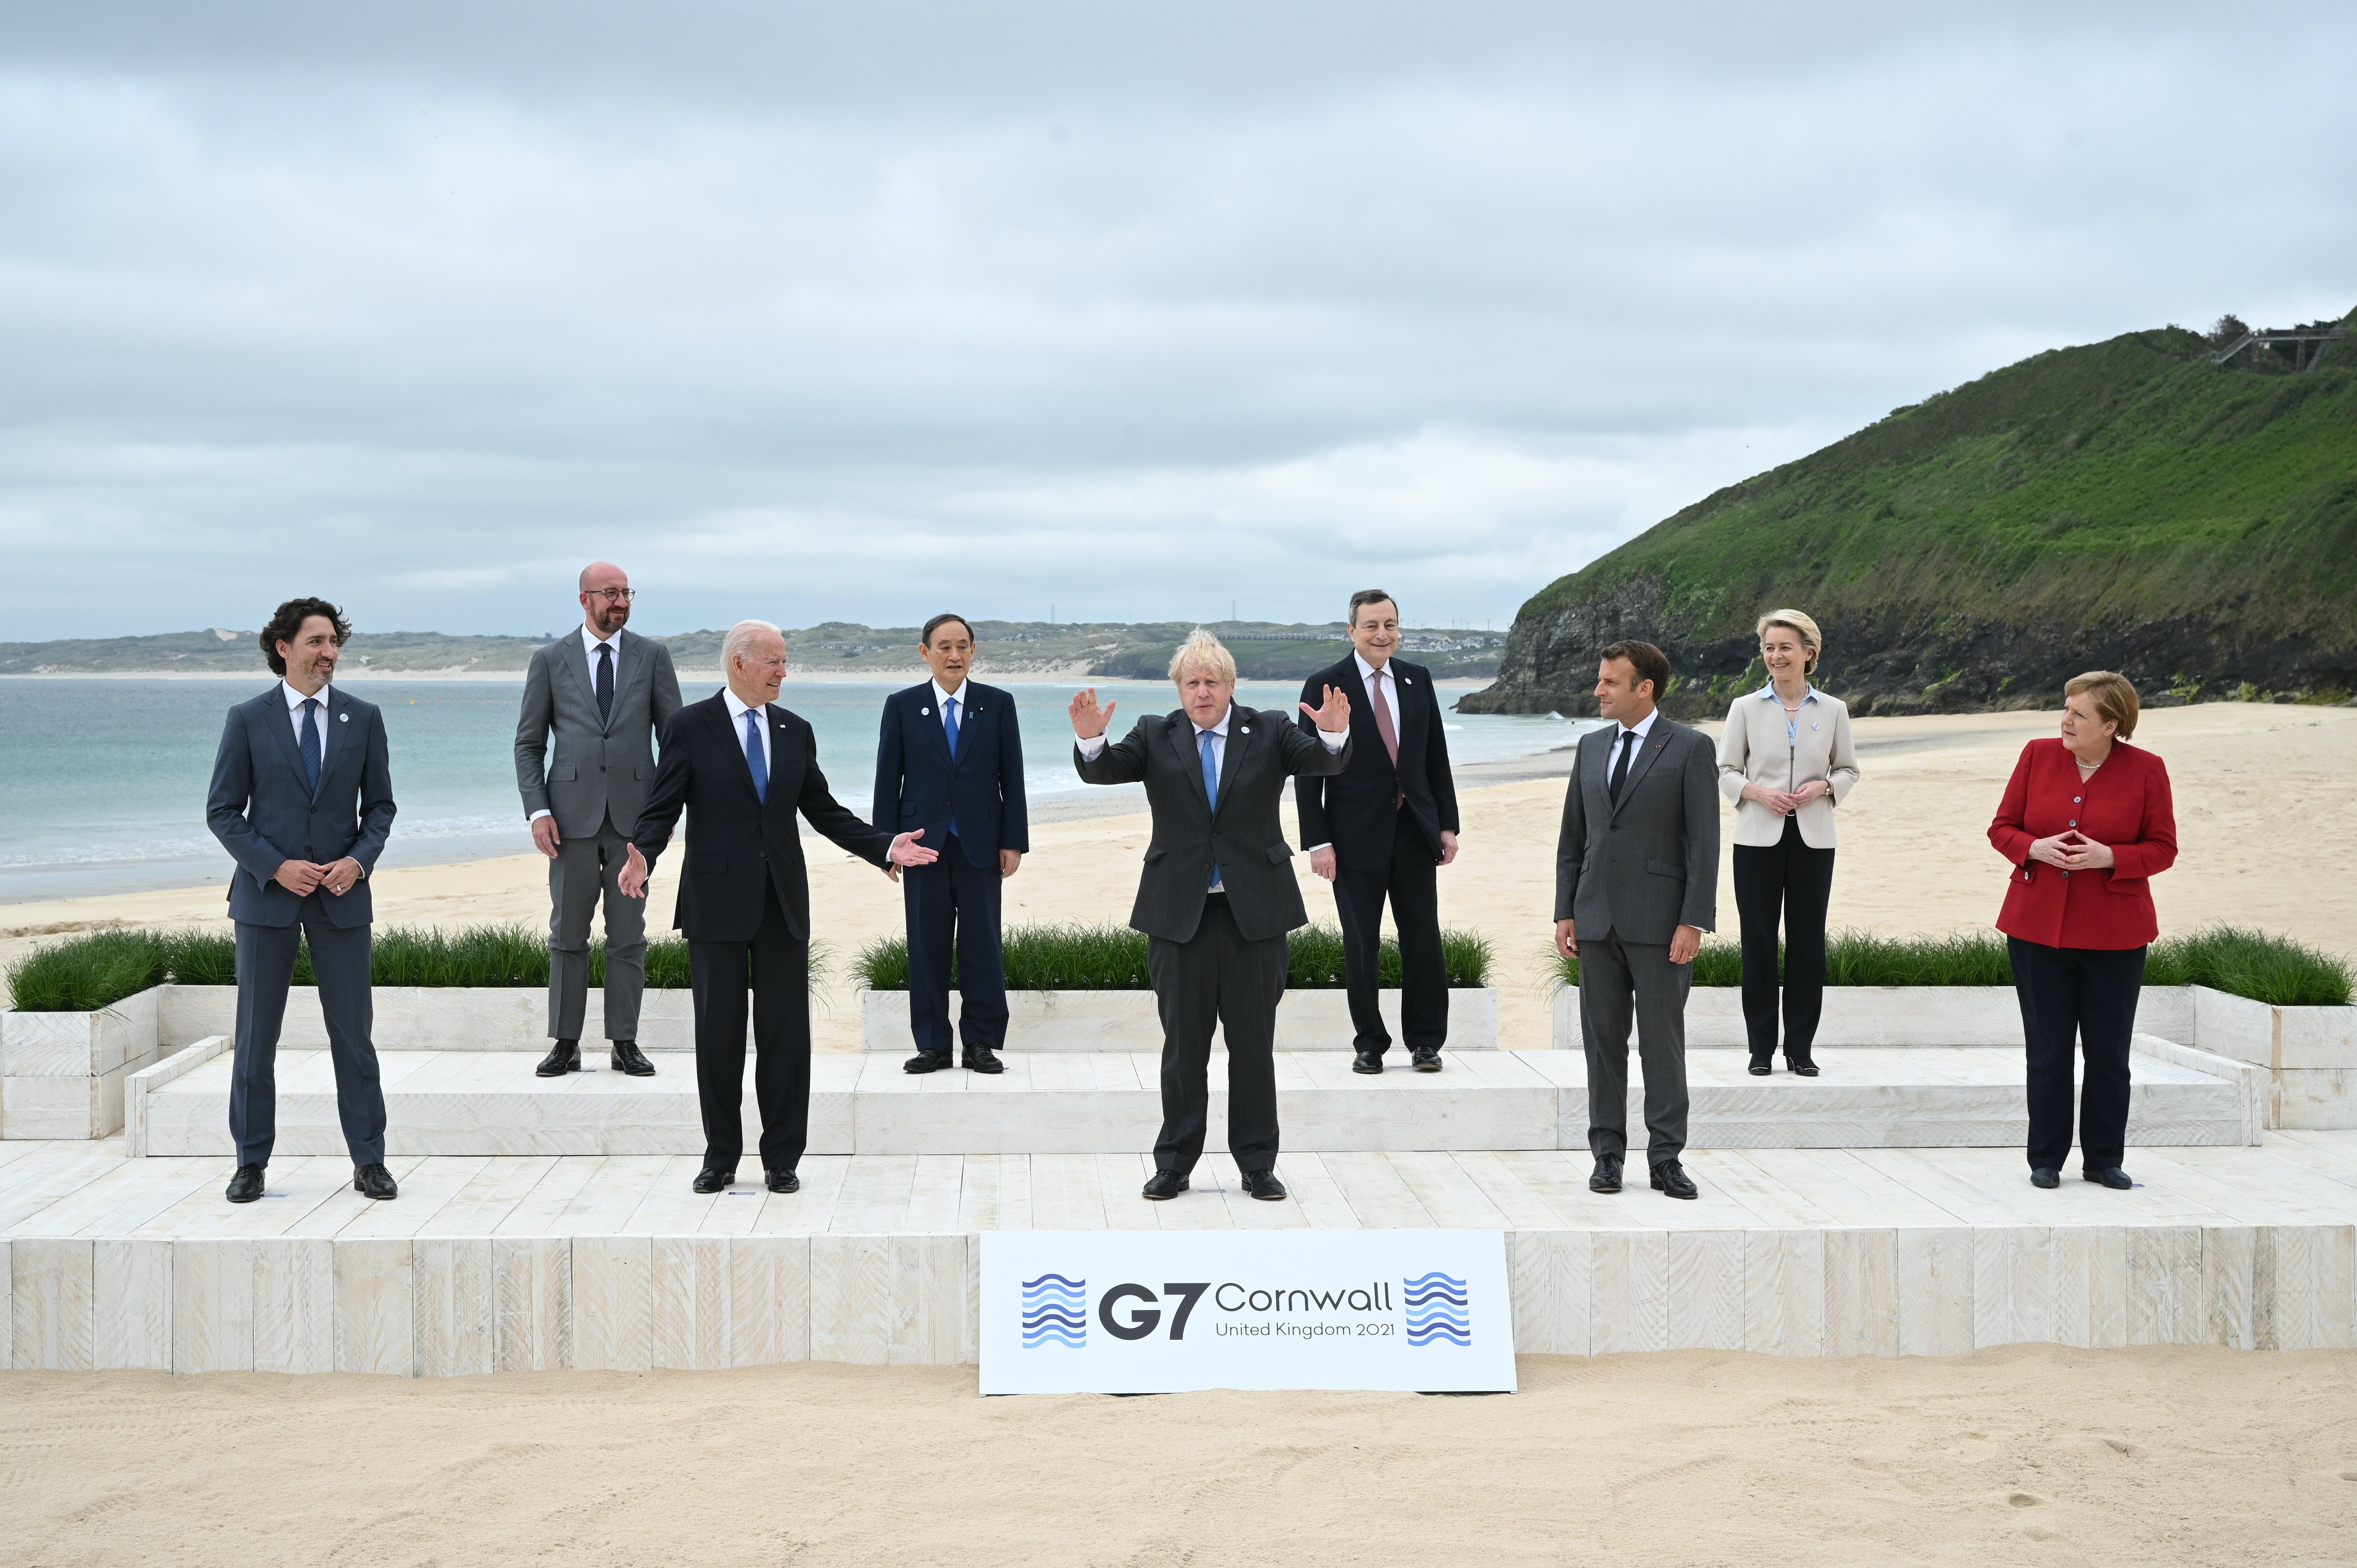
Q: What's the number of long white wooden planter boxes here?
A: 3